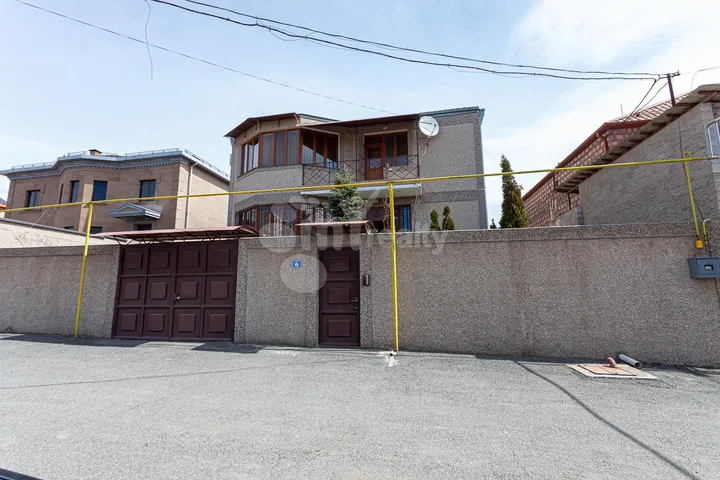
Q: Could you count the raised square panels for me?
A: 15